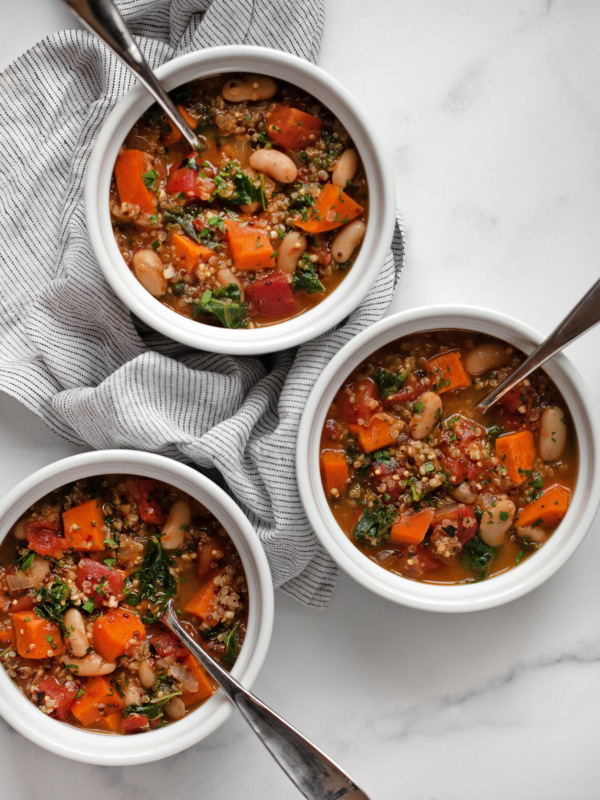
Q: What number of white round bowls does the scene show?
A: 3